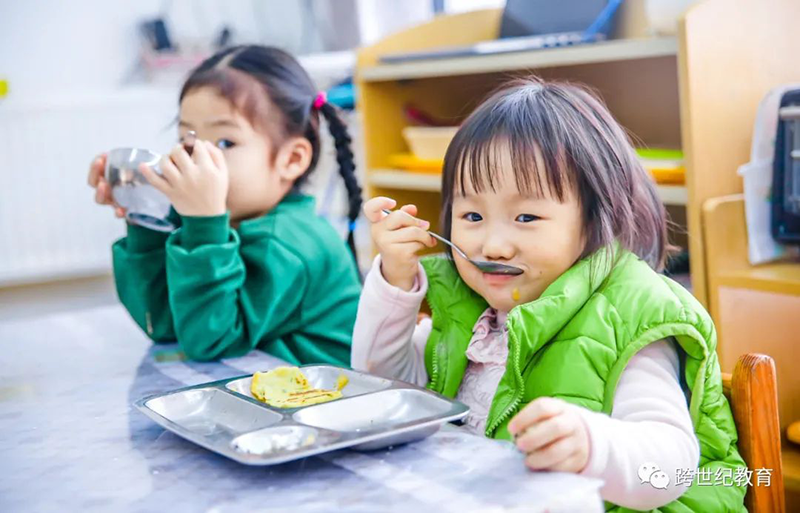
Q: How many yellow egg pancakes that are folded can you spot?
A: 1